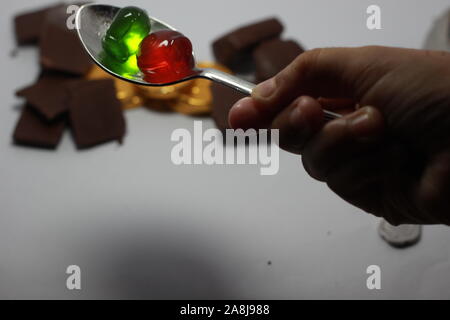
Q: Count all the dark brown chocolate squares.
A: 8